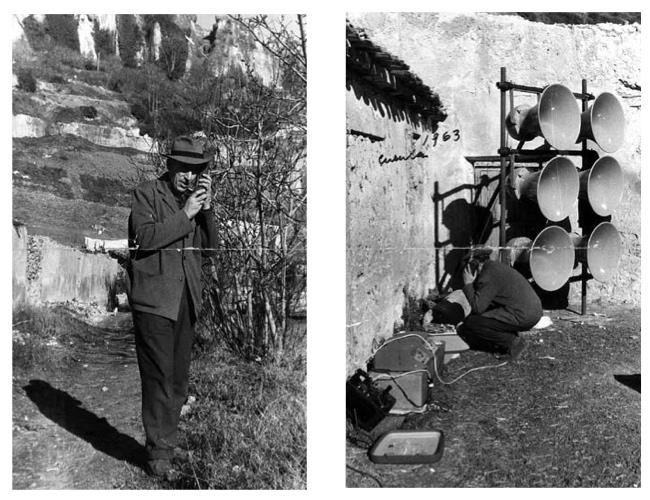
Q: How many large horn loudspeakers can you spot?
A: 6